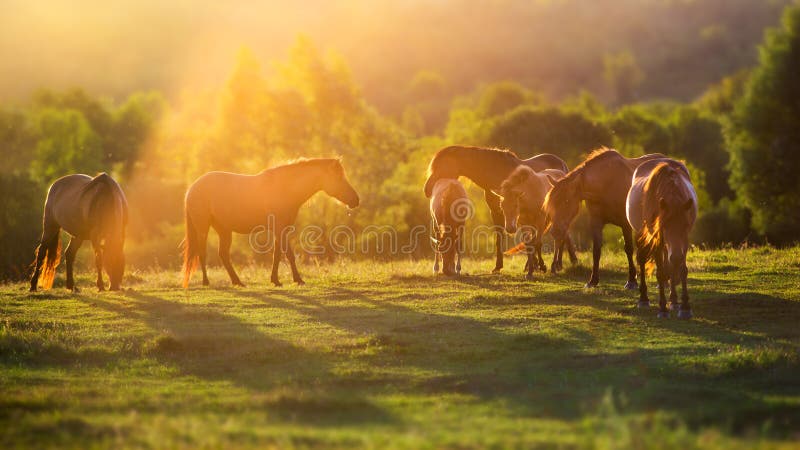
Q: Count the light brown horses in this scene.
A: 2